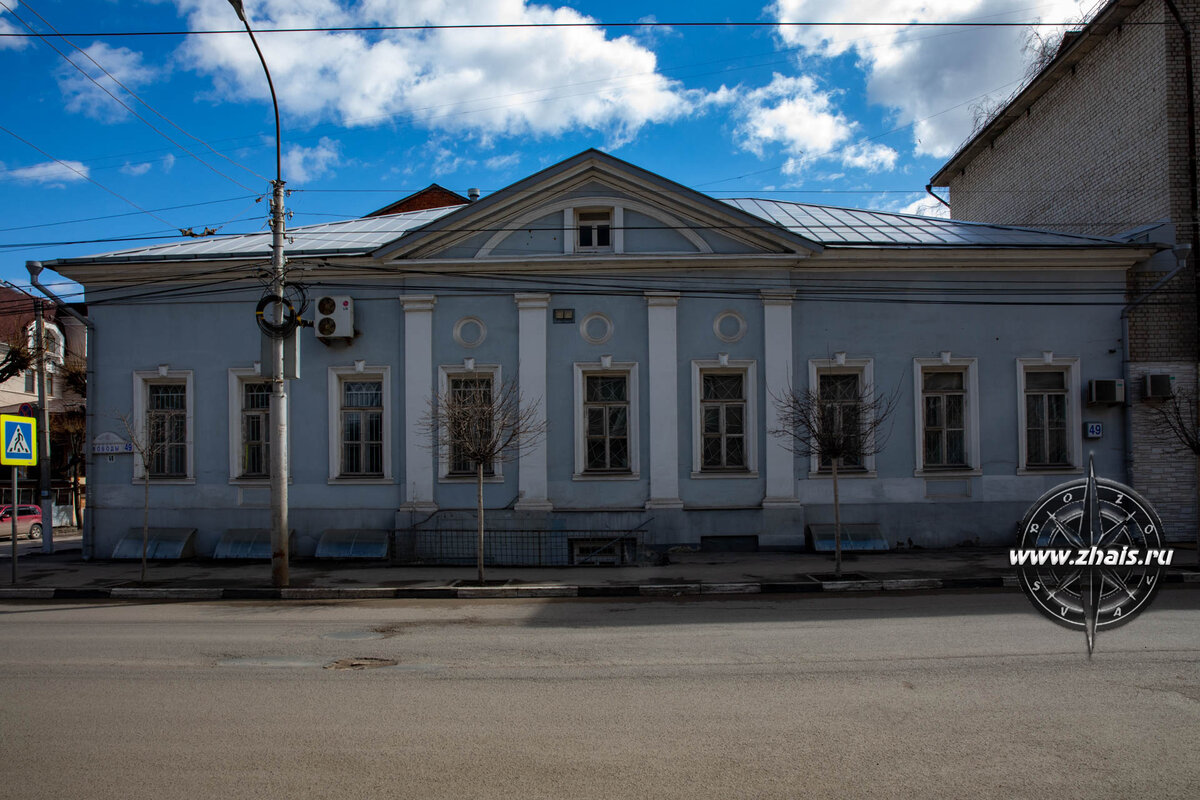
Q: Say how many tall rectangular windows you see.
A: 9